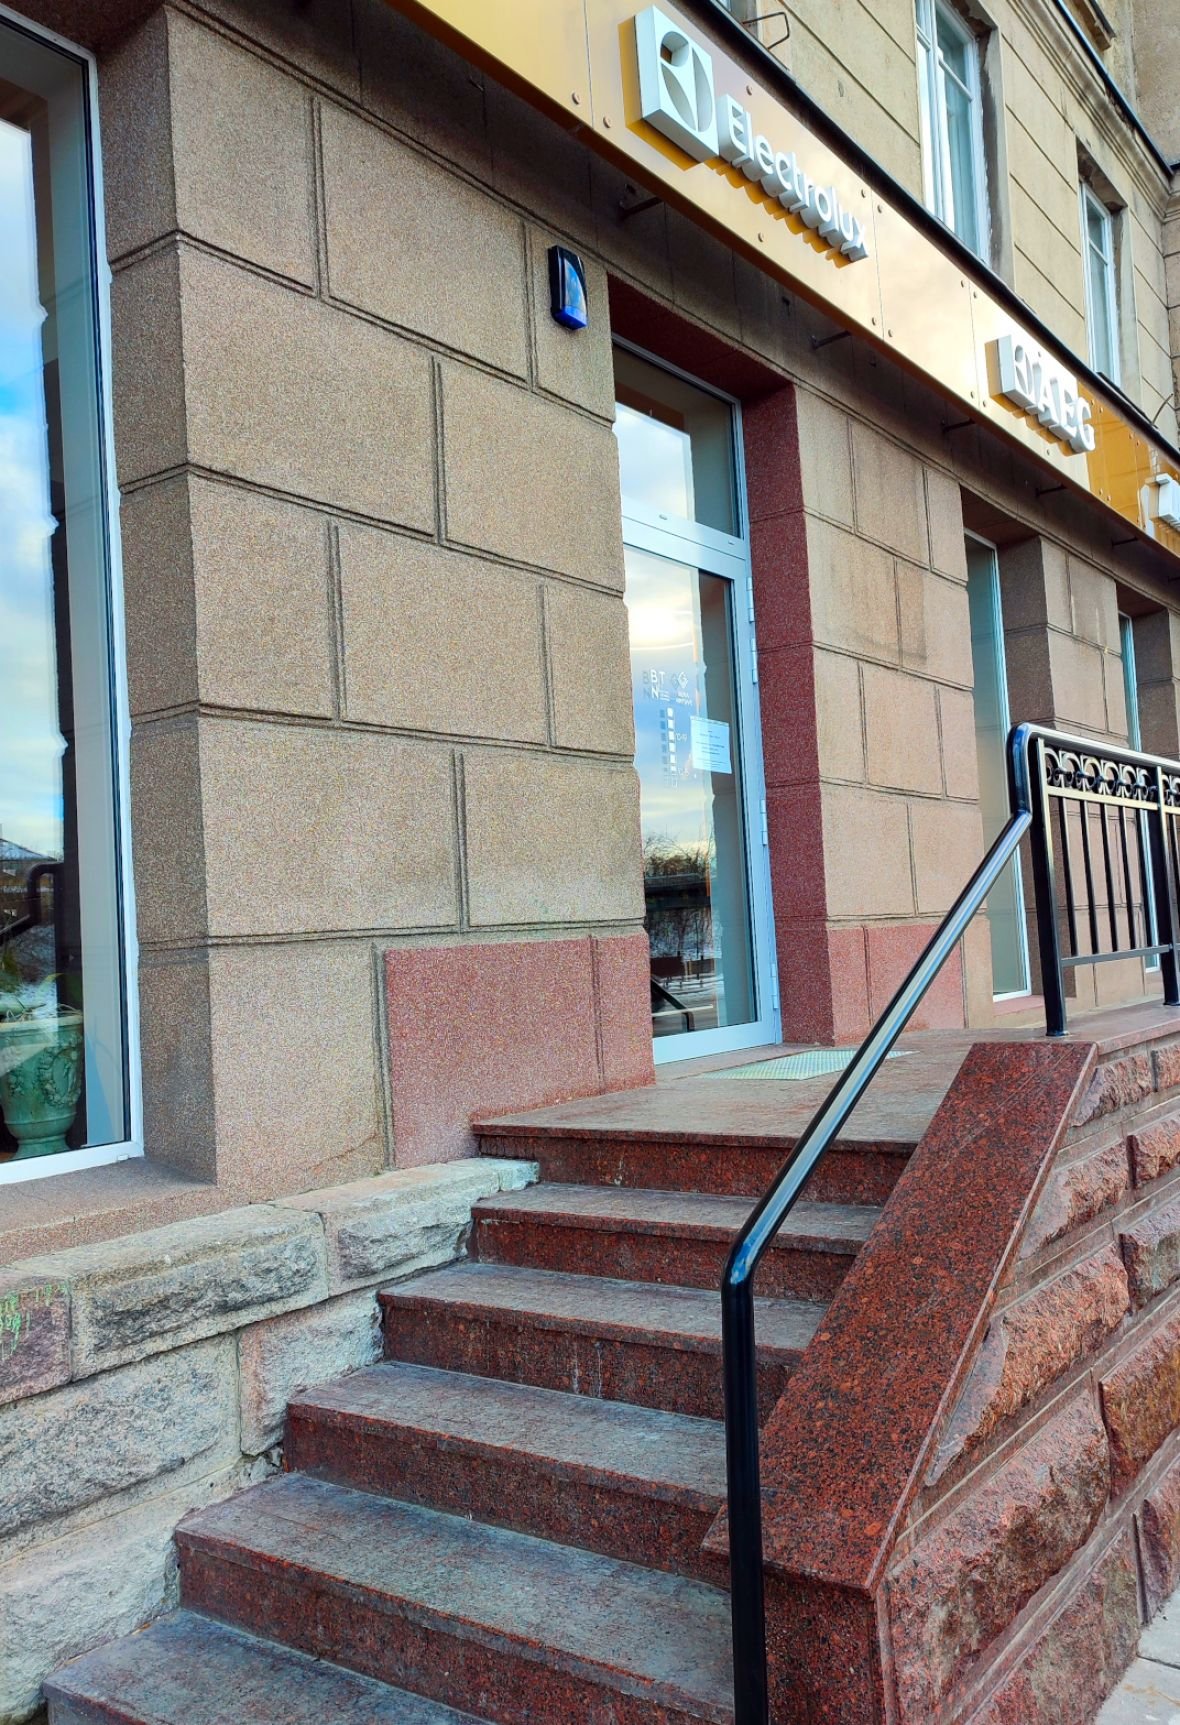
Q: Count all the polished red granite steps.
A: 6